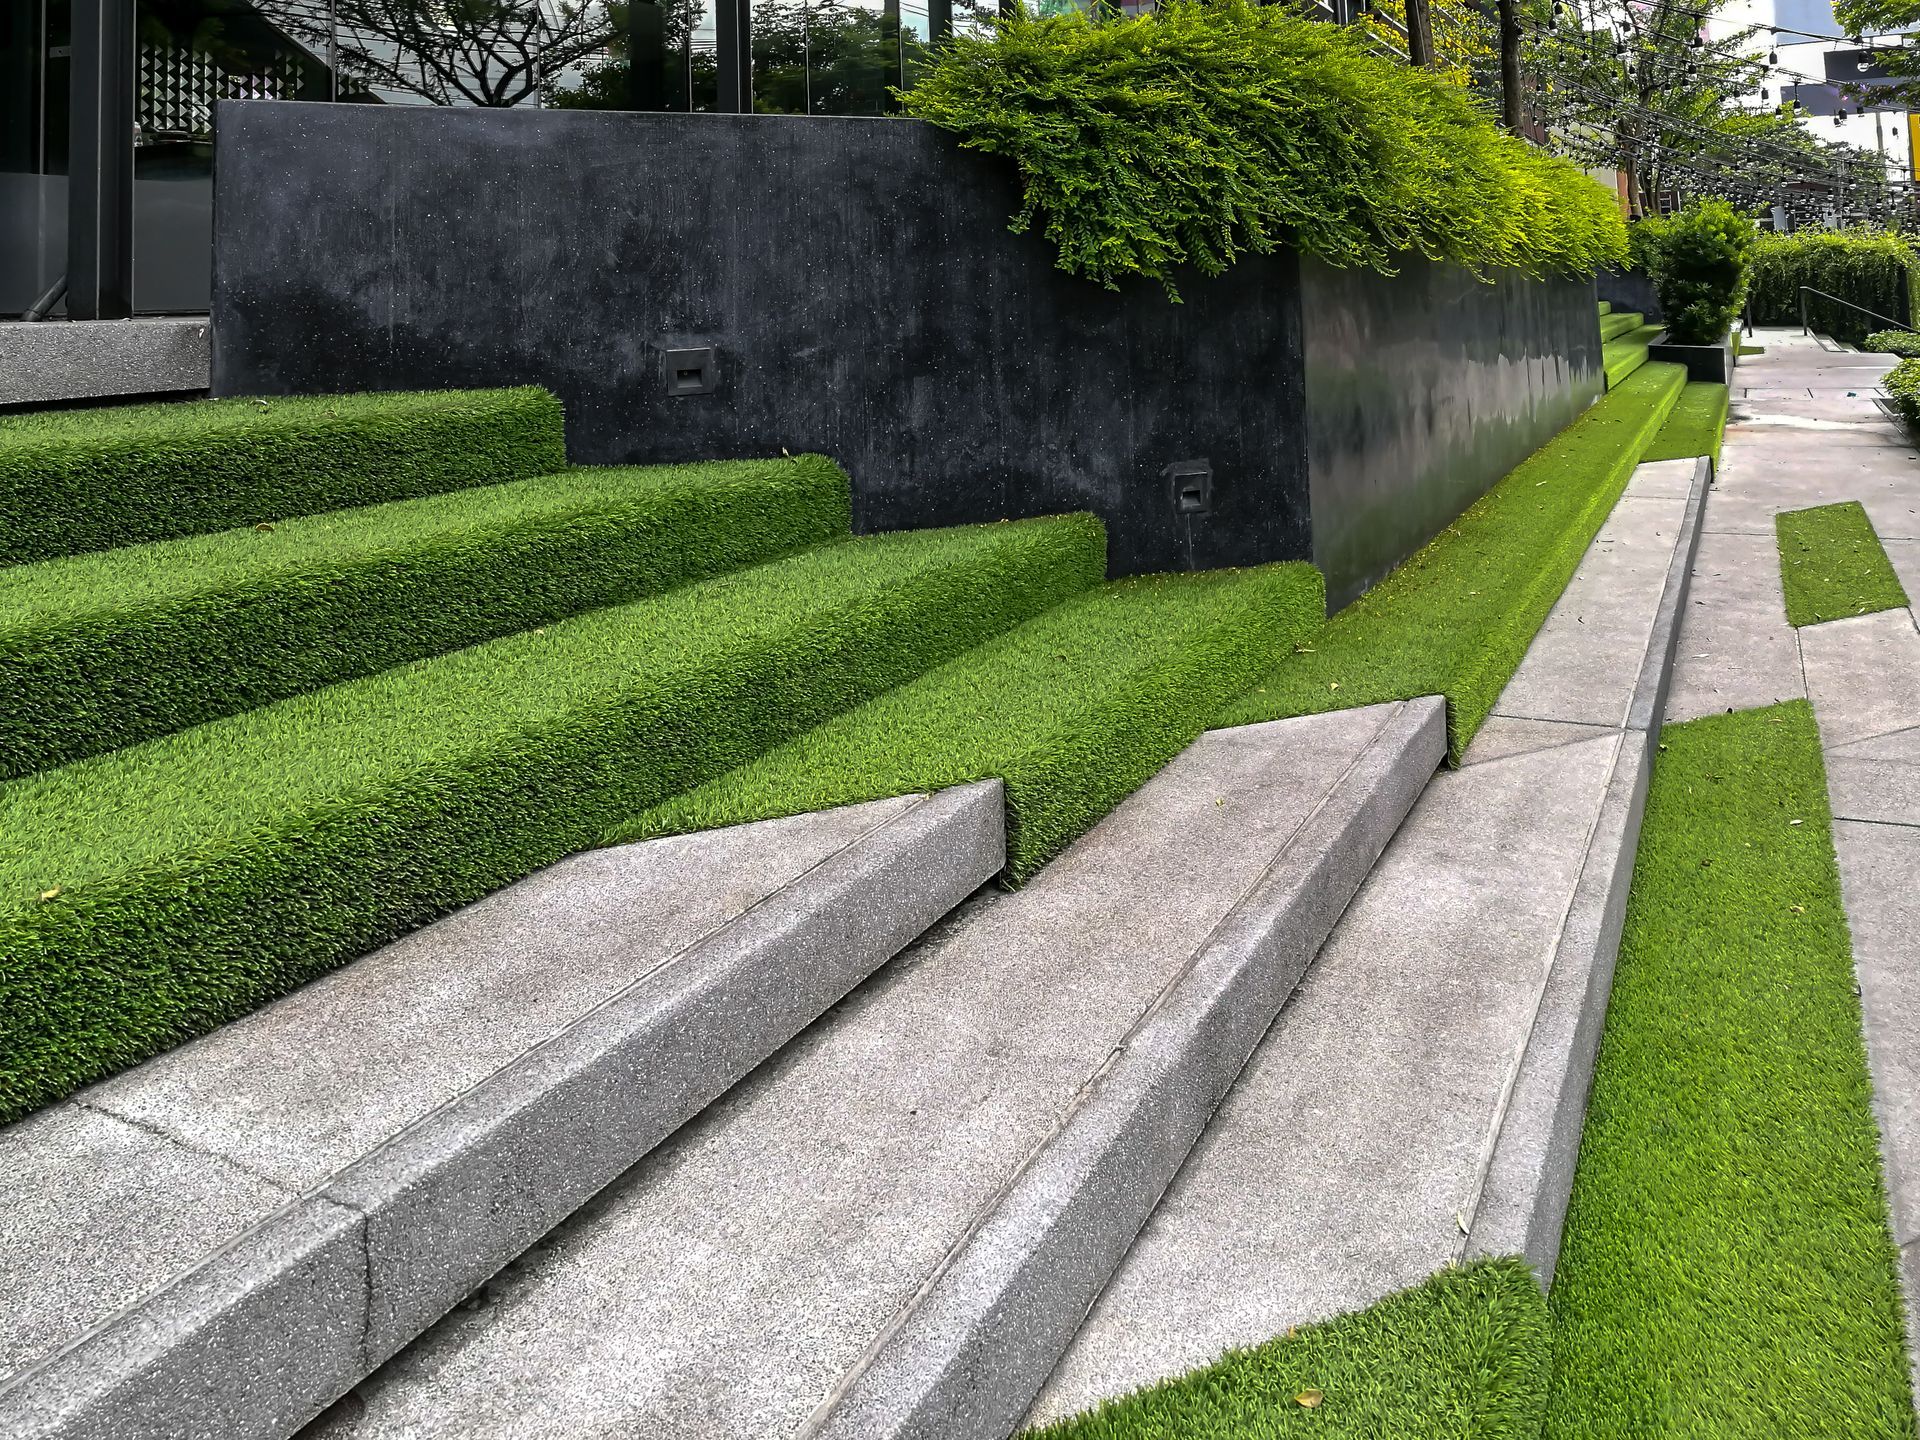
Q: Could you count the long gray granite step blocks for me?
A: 3